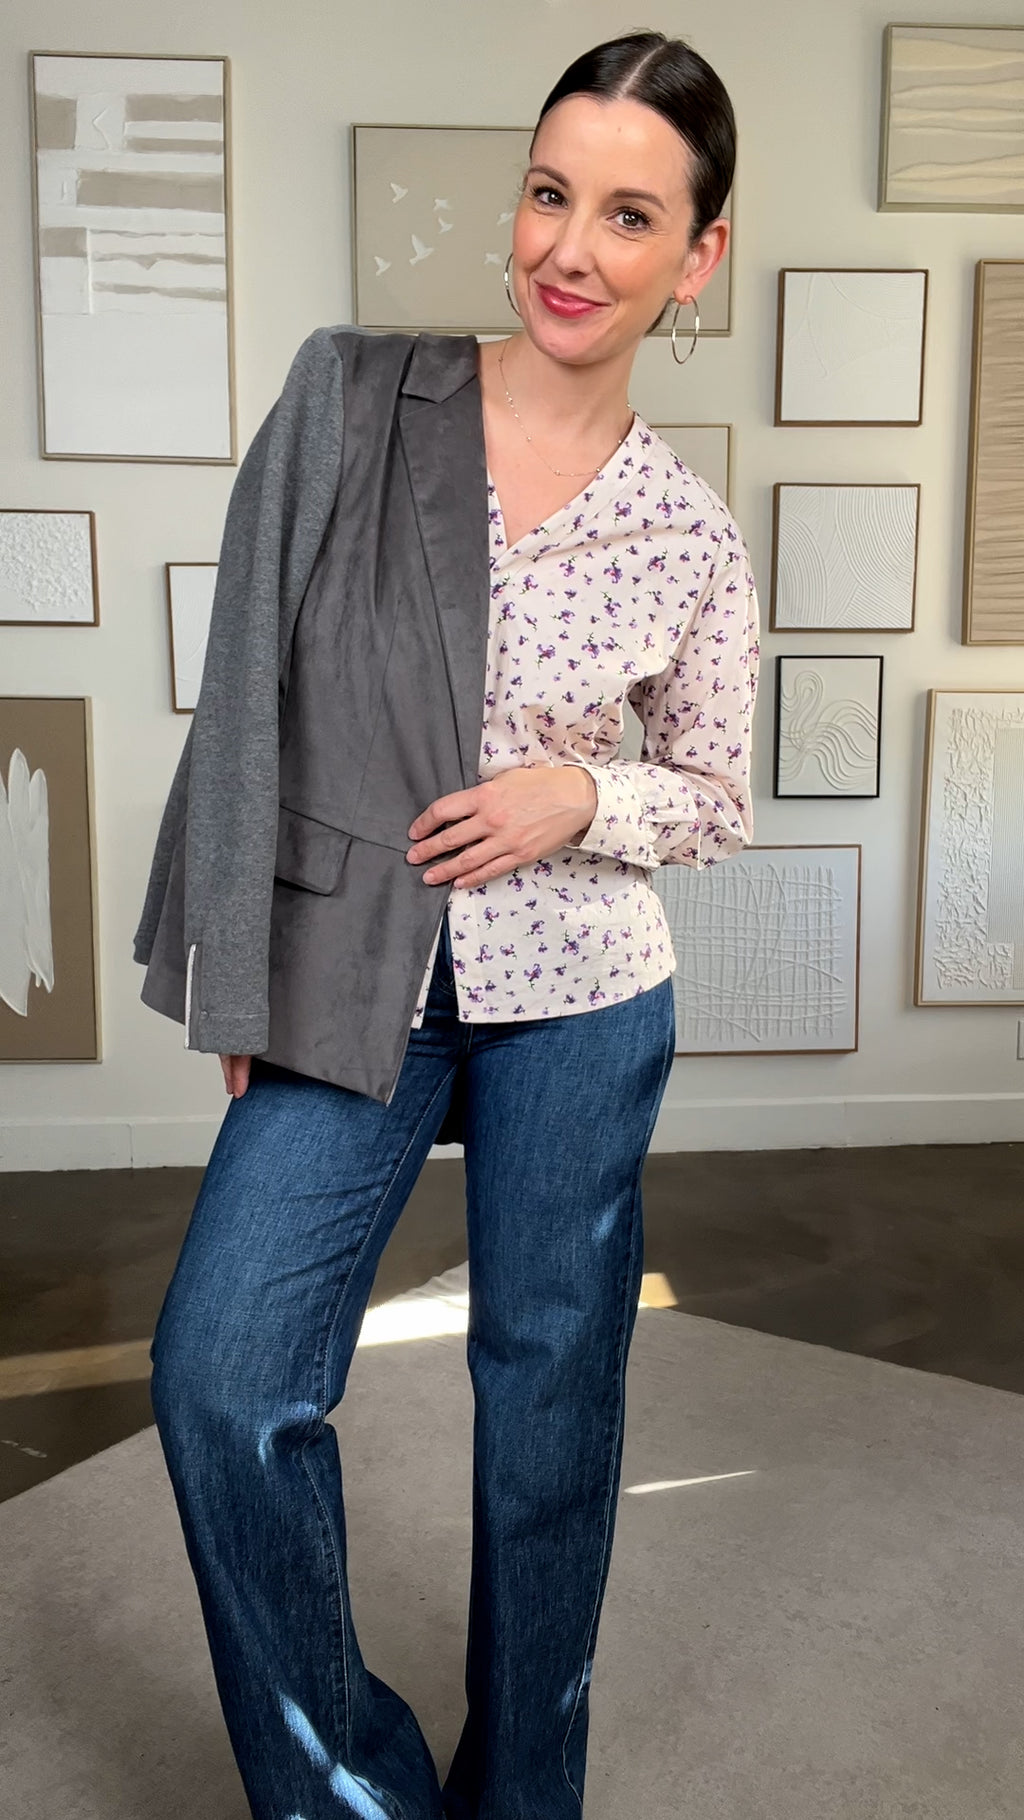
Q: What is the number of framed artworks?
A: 13